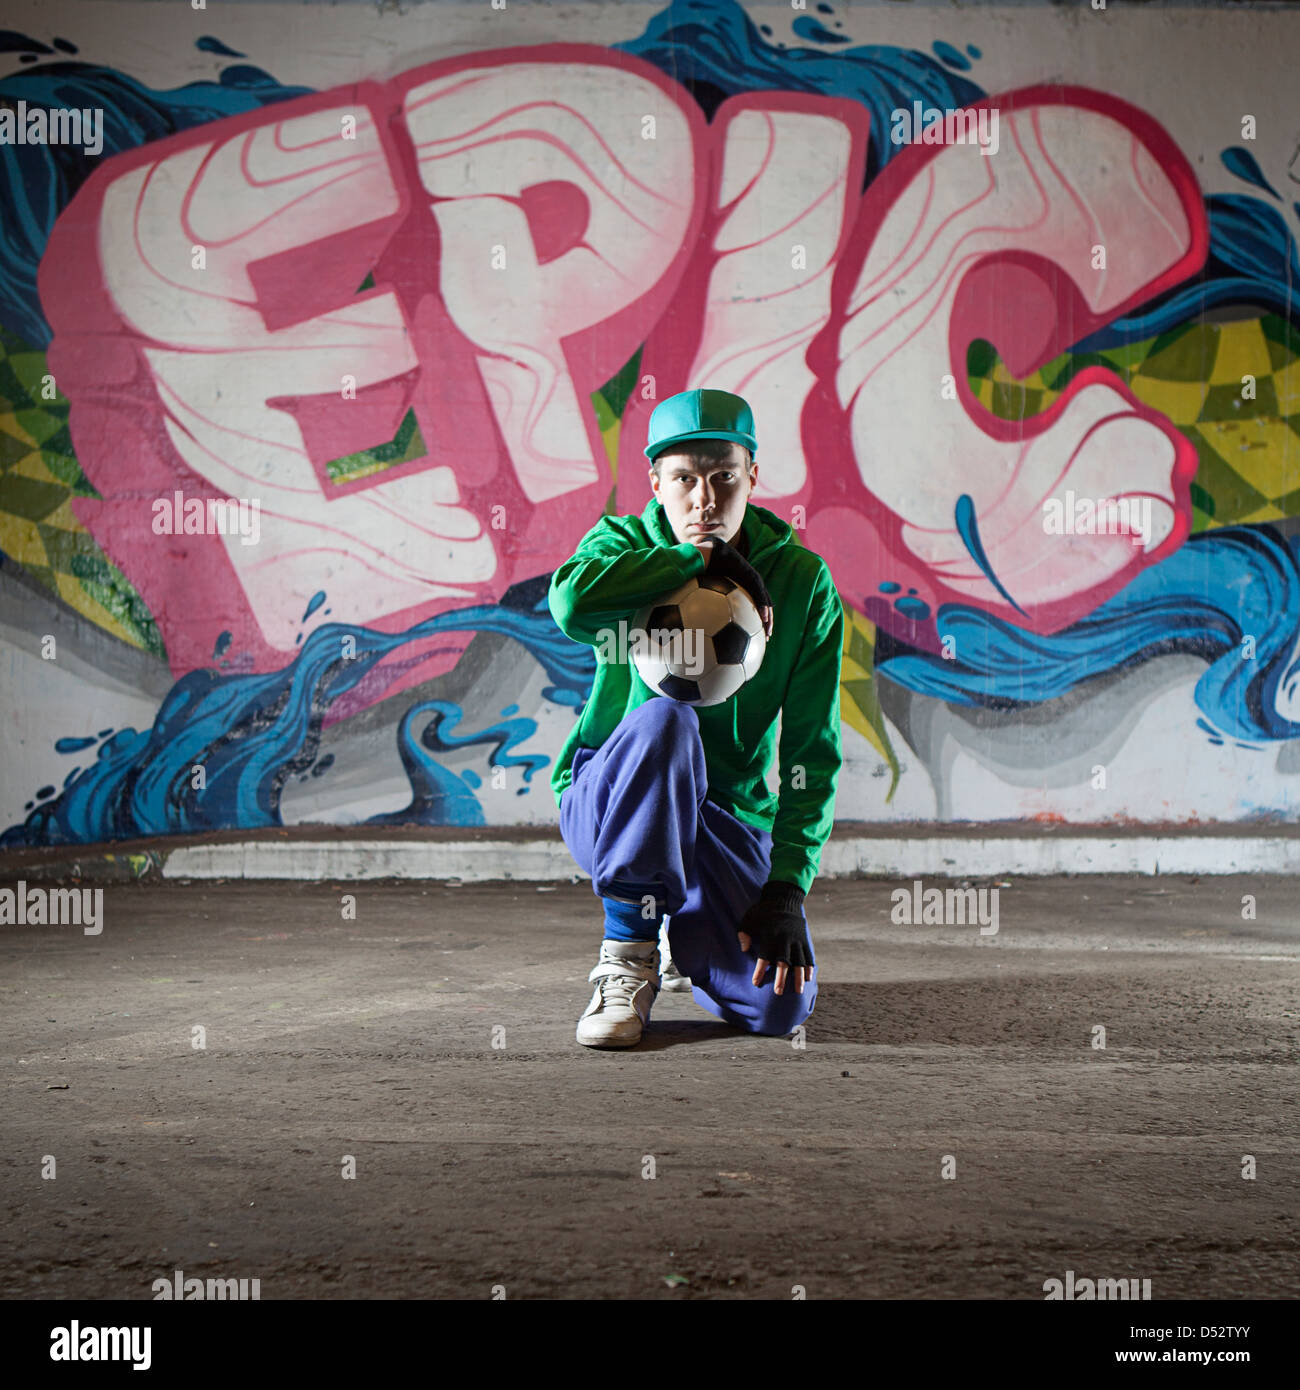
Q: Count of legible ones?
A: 0